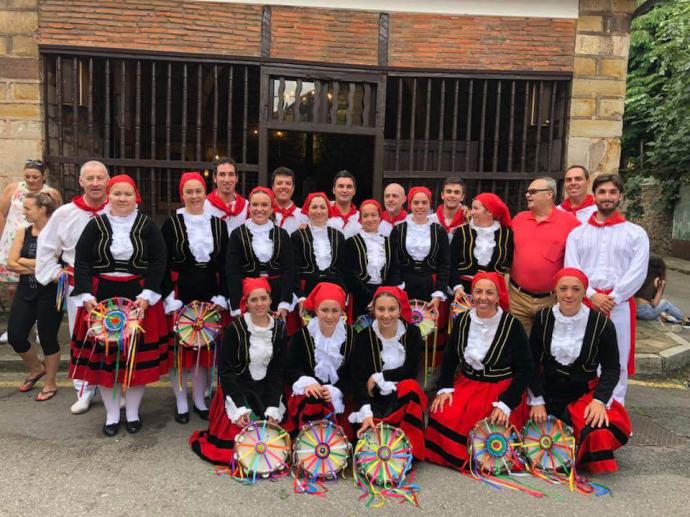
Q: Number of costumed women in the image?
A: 12